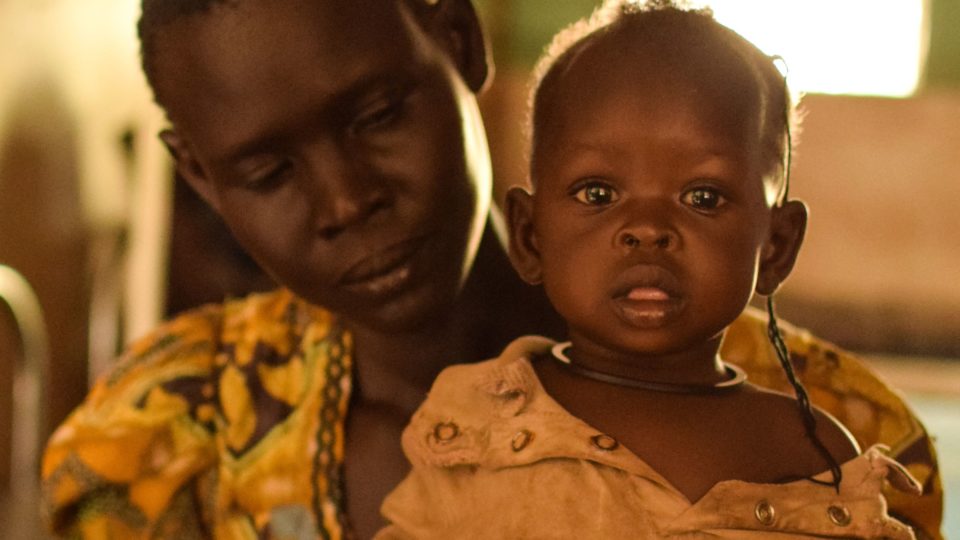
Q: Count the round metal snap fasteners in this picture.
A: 5